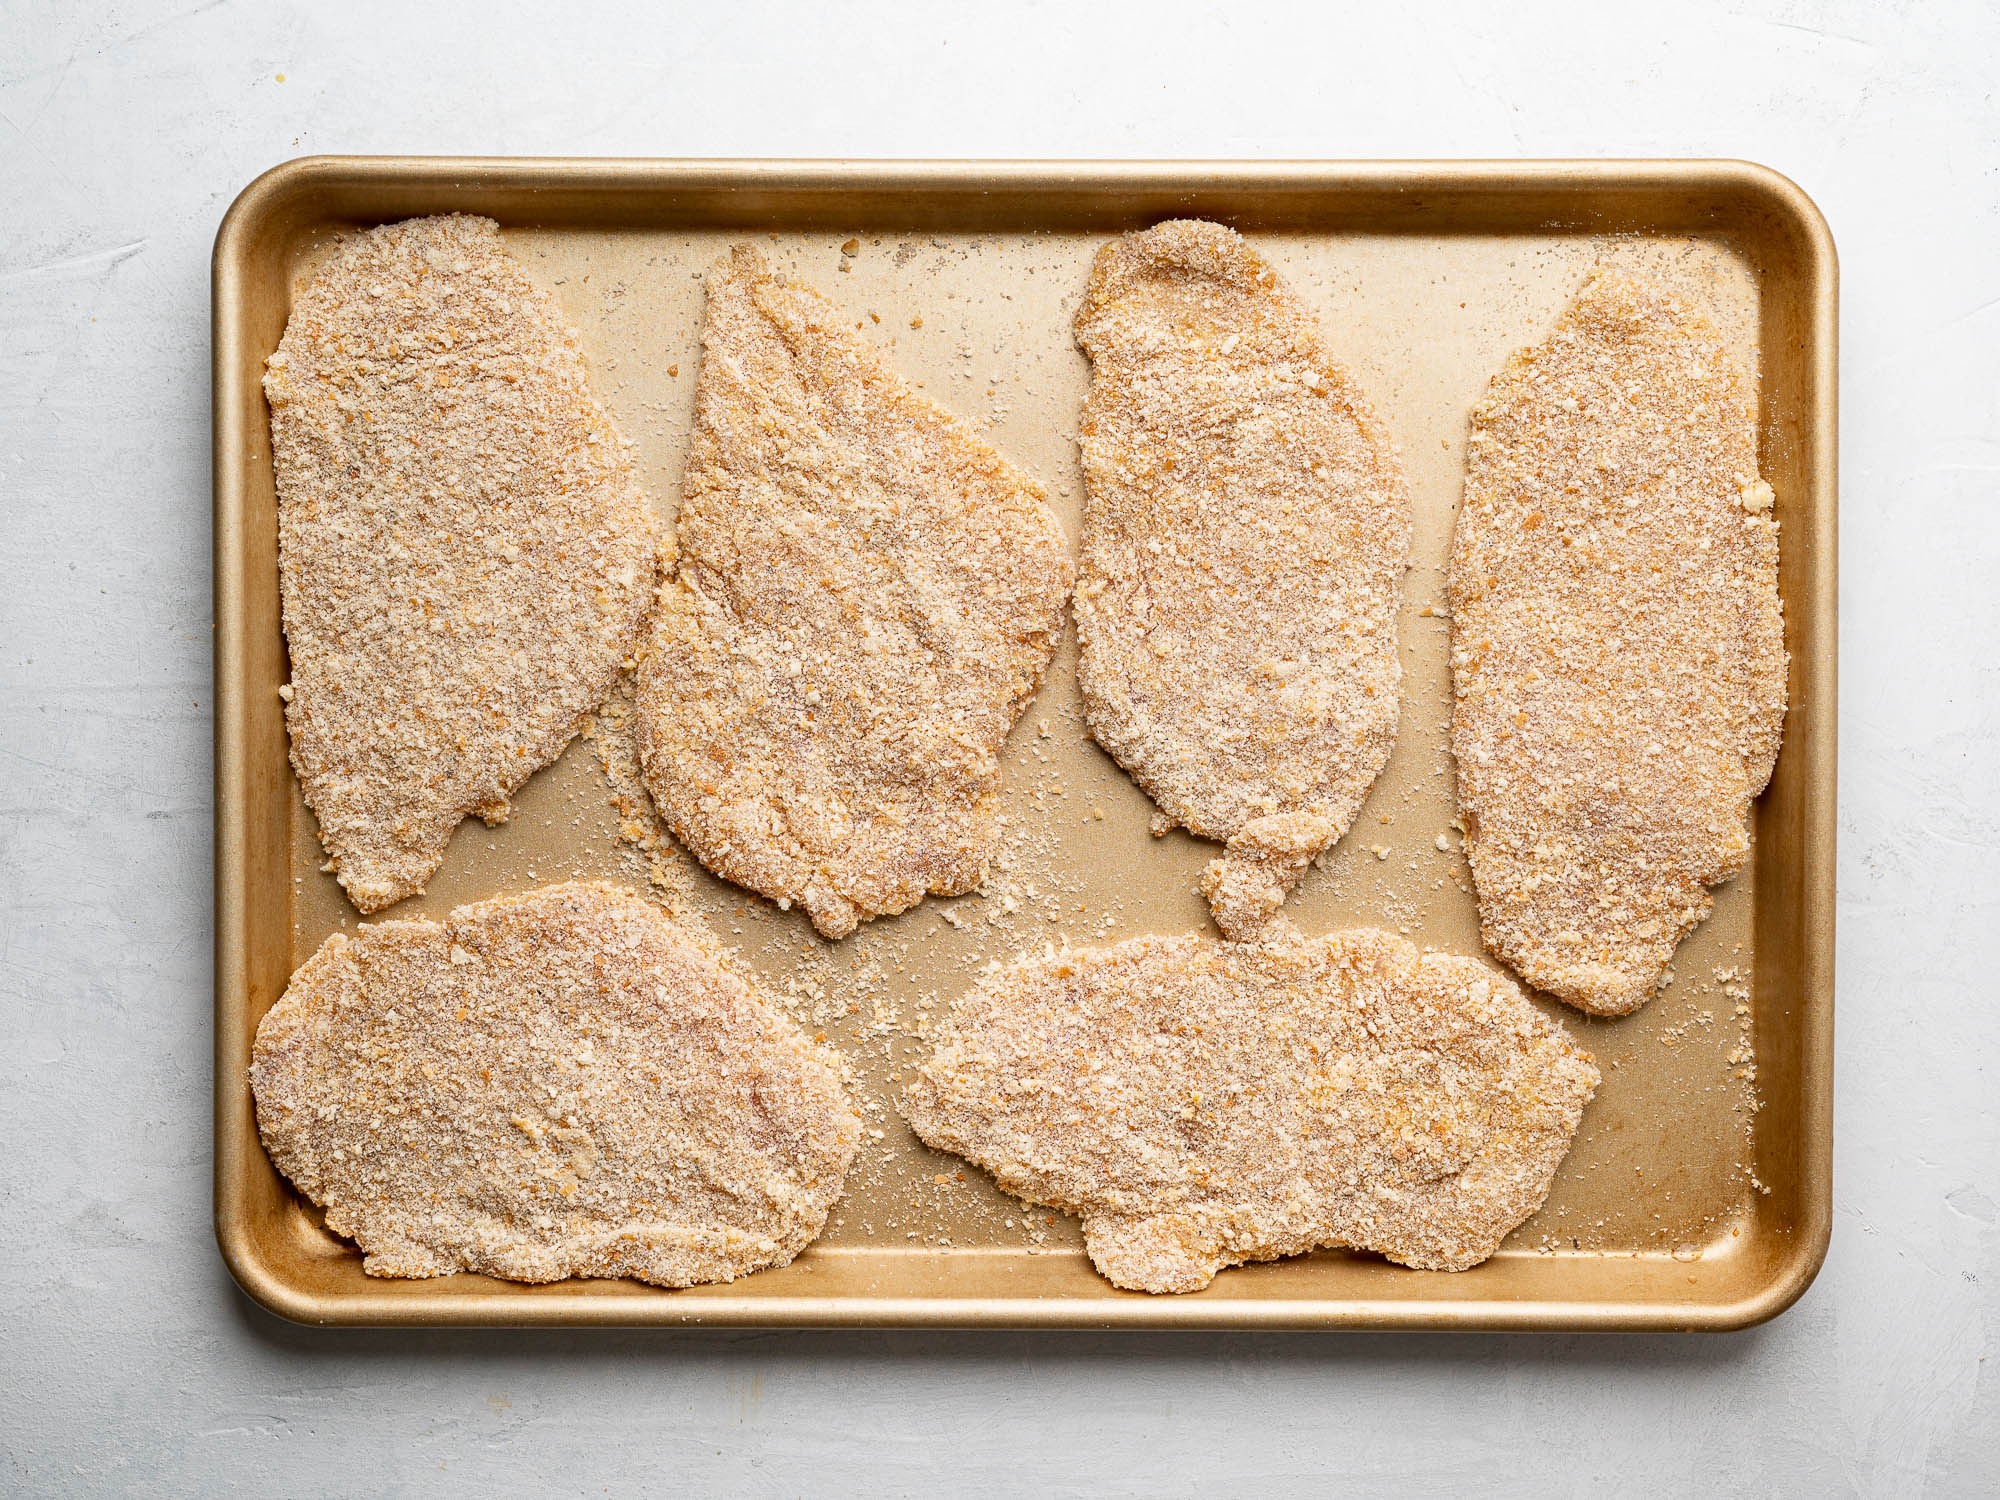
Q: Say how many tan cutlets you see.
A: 6